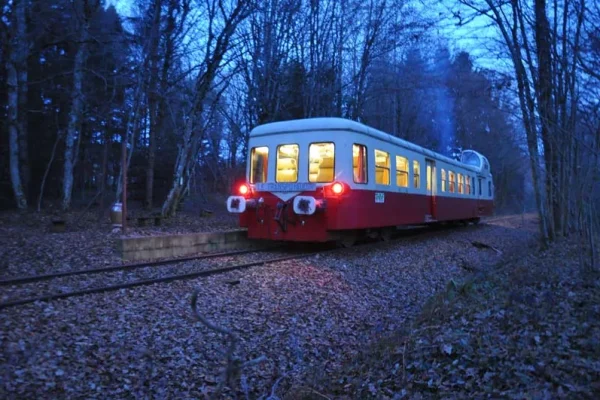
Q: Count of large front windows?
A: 3